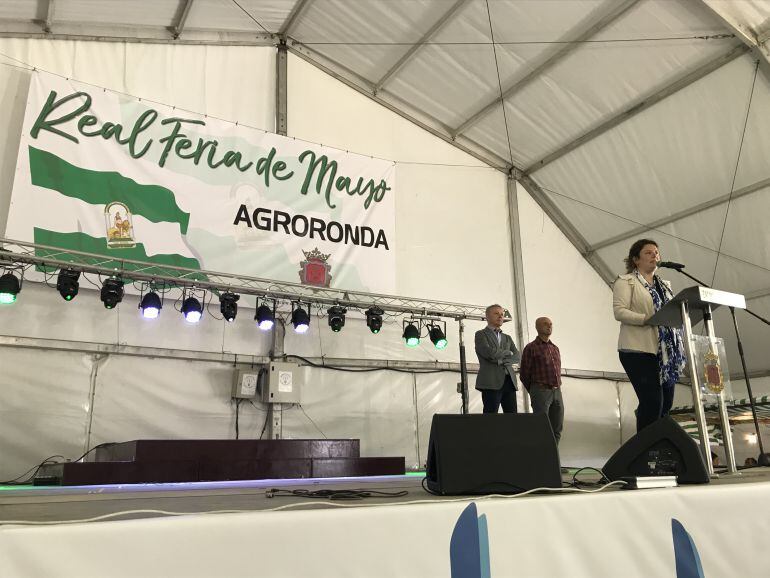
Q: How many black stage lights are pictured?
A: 12